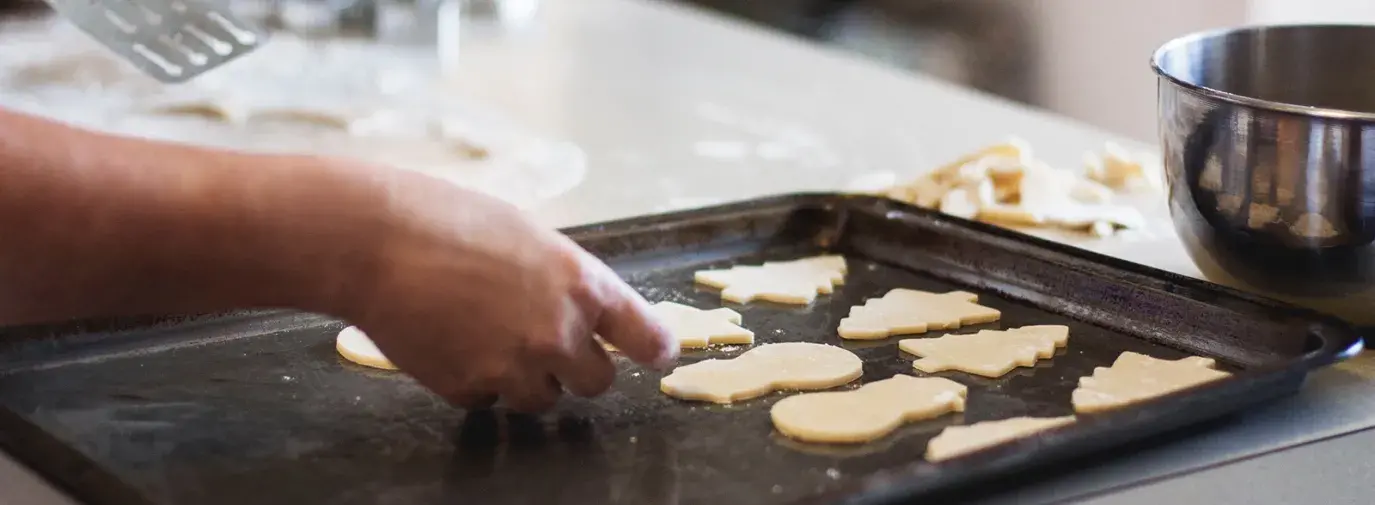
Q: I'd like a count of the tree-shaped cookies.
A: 6